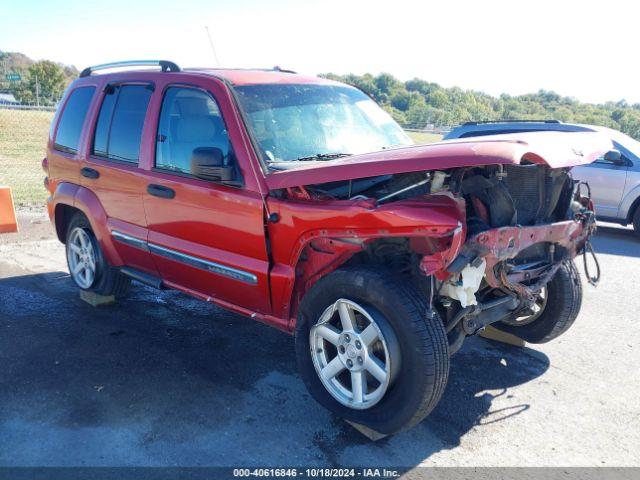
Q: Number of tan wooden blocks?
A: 3